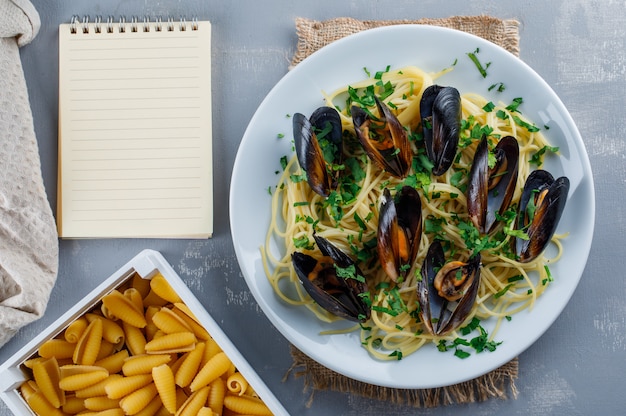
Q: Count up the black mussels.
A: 8